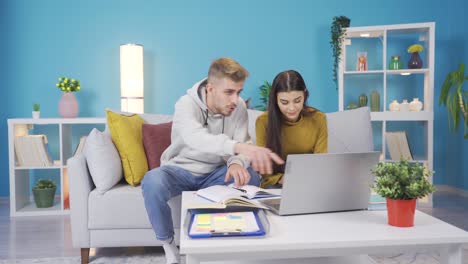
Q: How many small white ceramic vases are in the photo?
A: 3